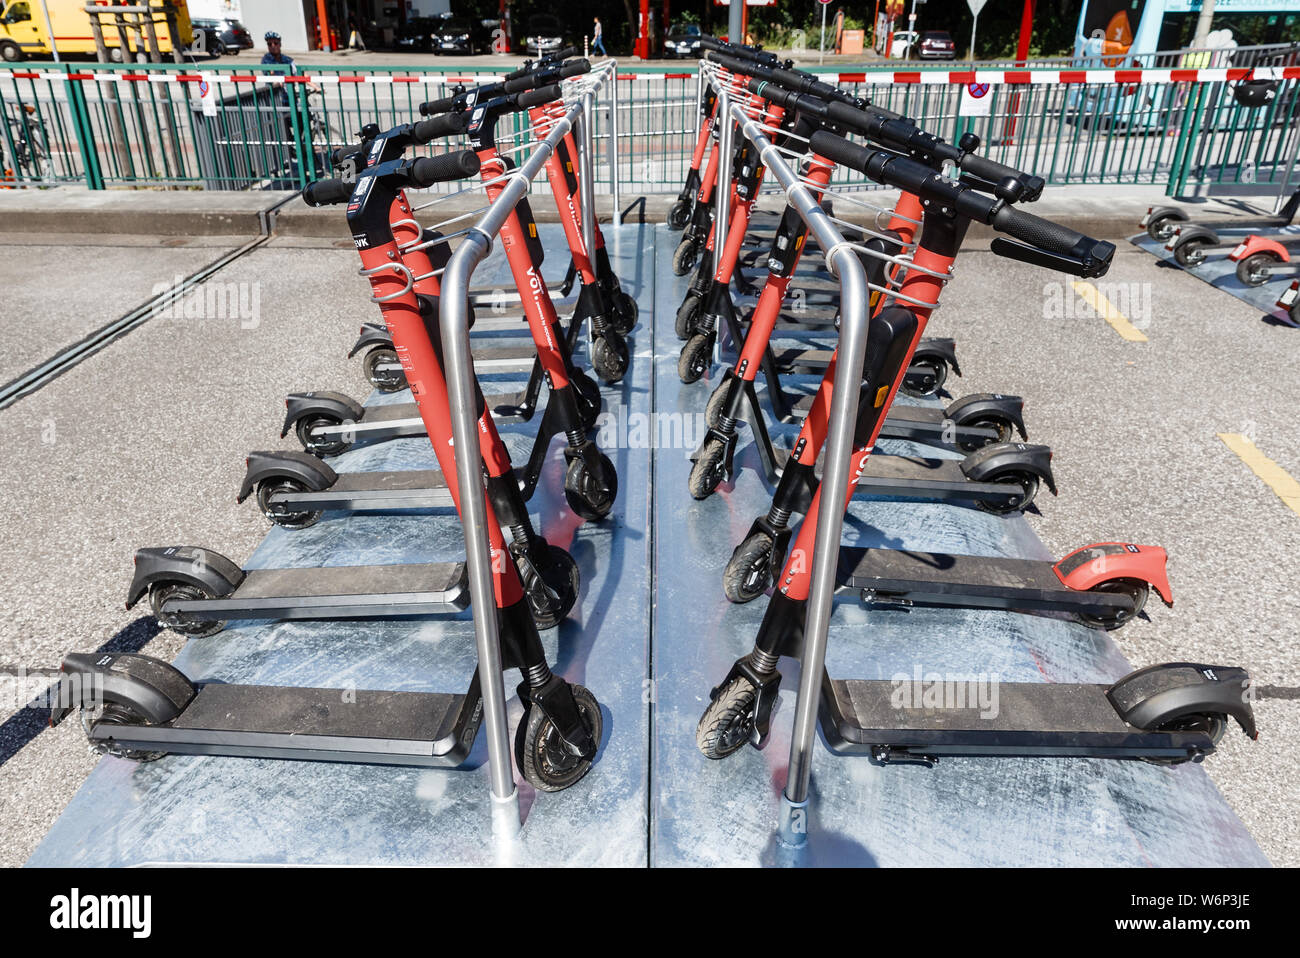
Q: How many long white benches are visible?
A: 0